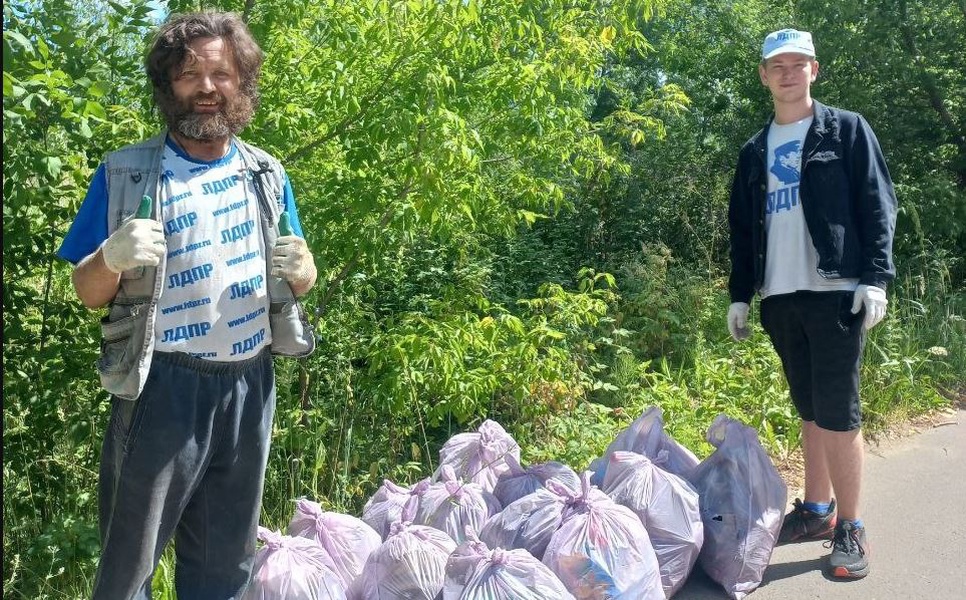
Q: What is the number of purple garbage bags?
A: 13